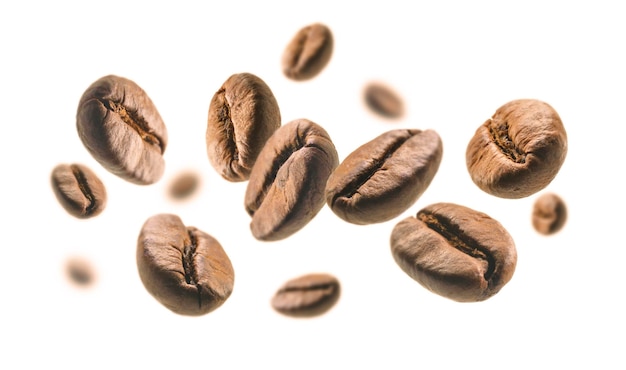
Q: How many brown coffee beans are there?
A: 14